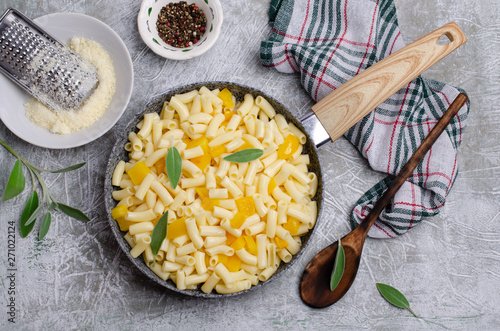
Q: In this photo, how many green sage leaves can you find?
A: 11